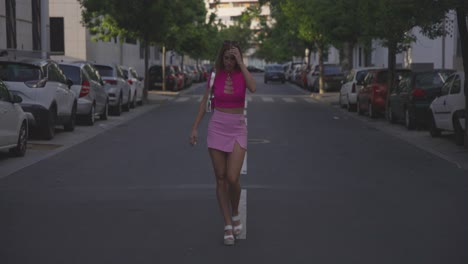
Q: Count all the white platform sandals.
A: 2